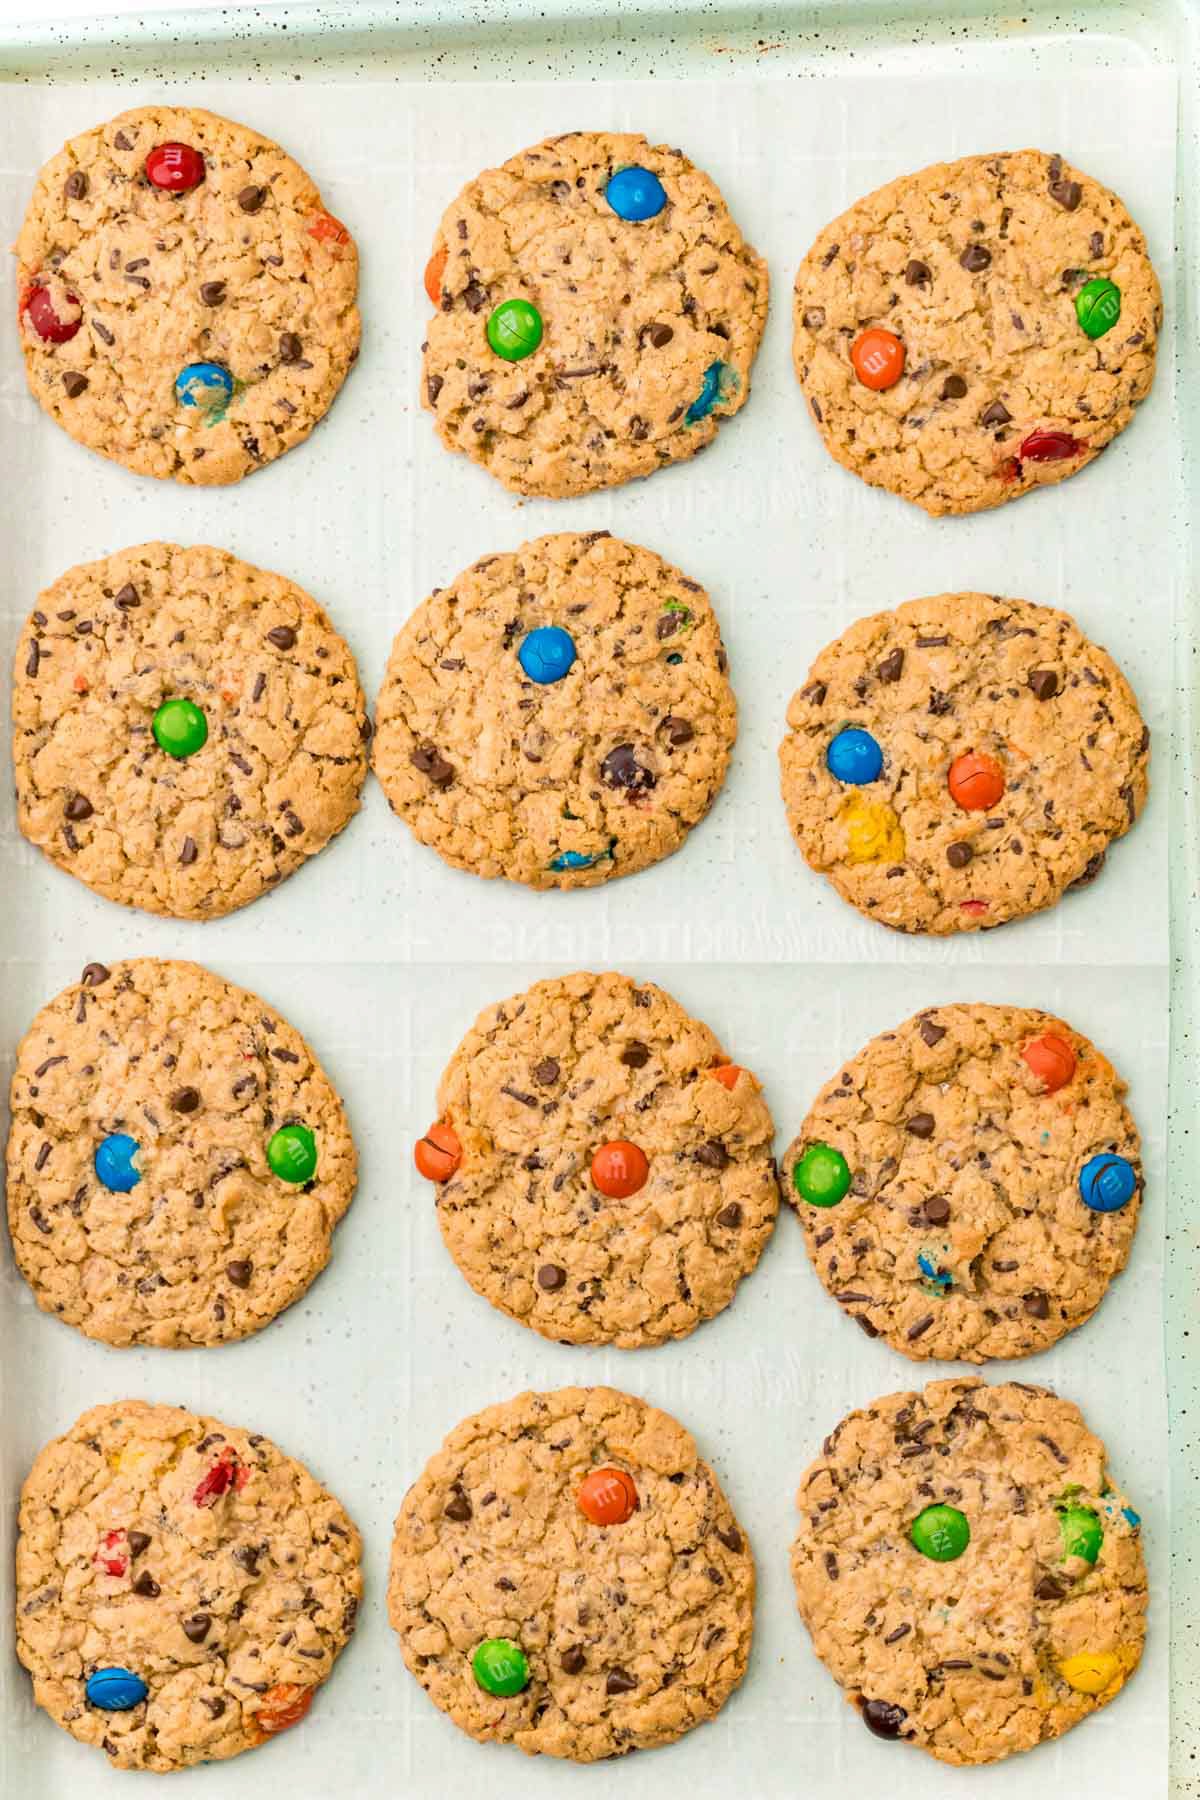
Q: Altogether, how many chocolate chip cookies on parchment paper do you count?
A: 12